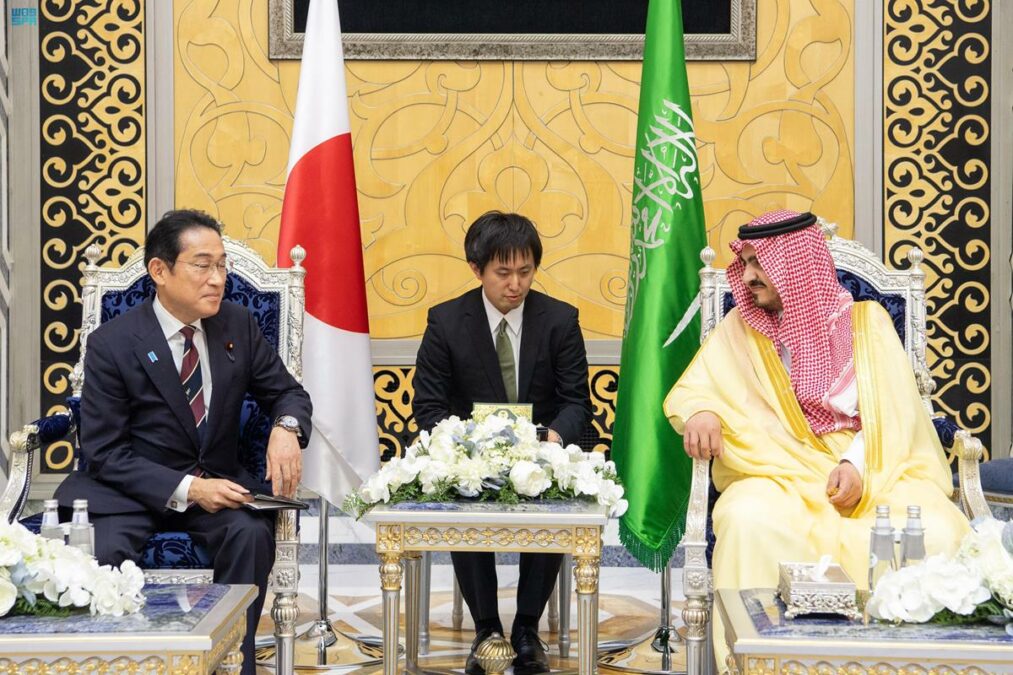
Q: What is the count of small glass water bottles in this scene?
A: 4